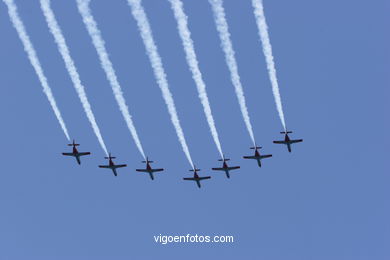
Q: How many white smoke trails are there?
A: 7